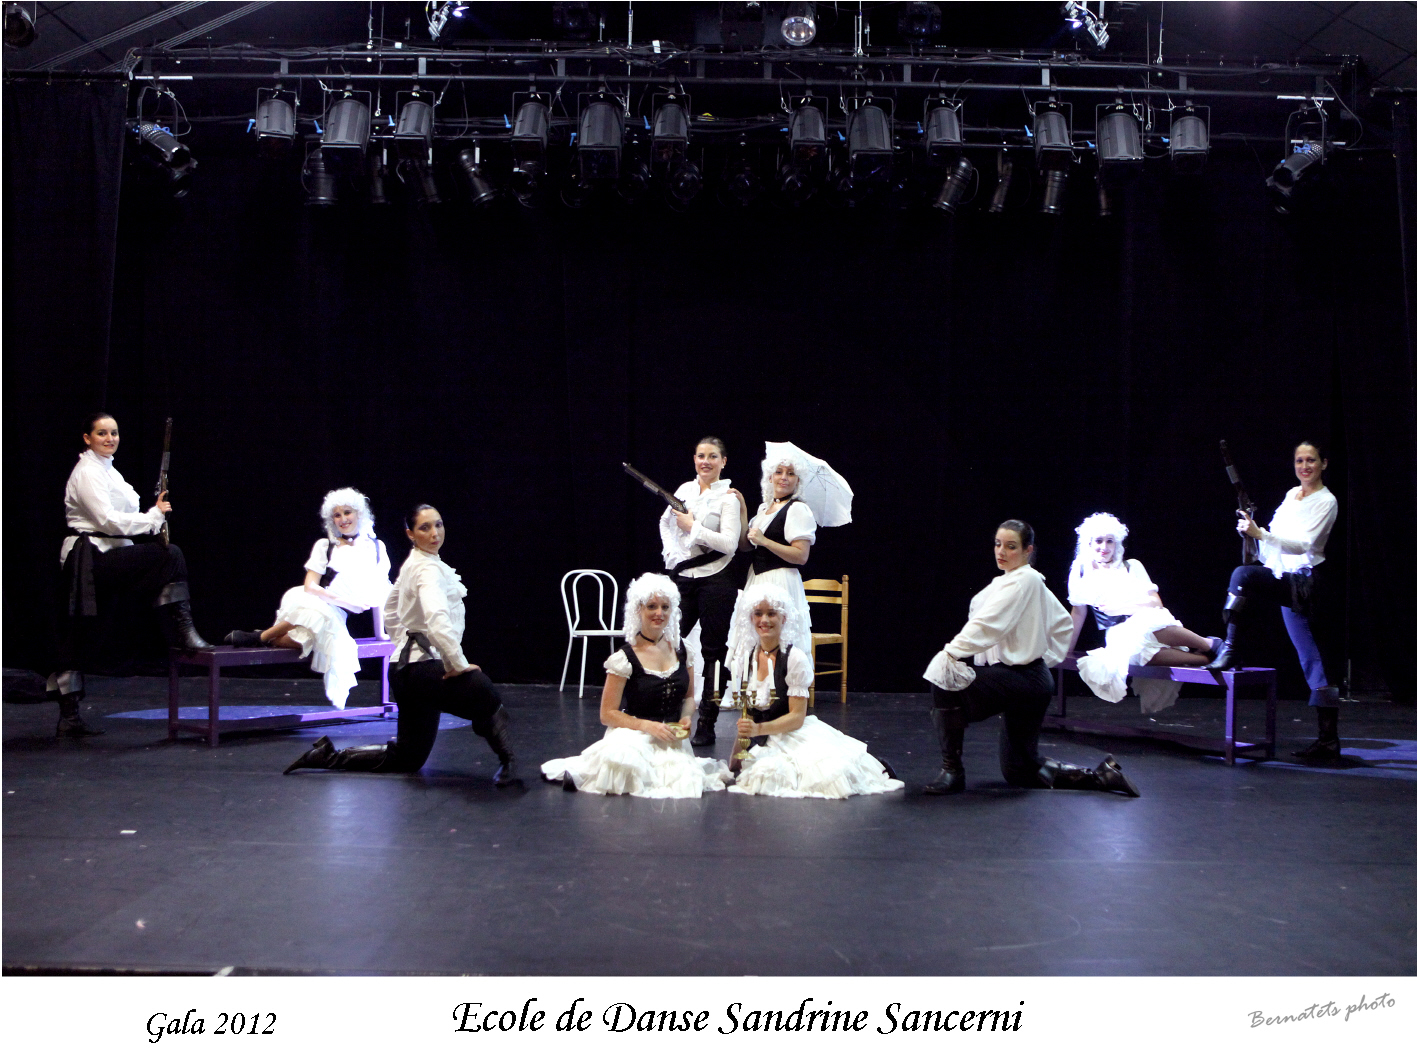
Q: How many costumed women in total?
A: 10